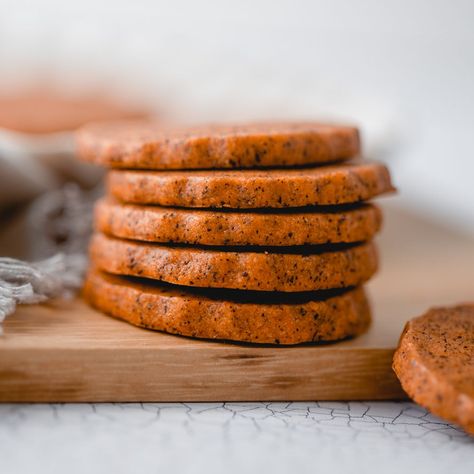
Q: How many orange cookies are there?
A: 6